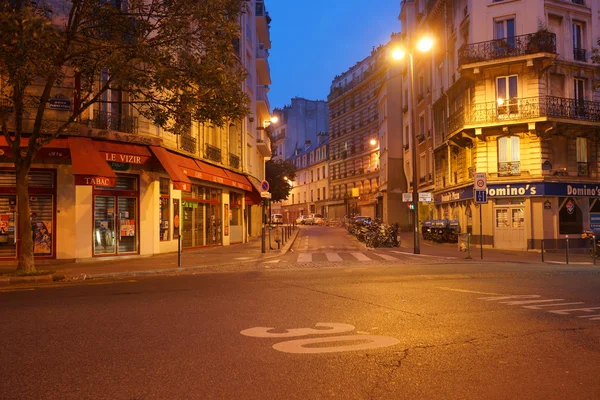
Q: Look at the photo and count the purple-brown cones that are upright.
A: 0